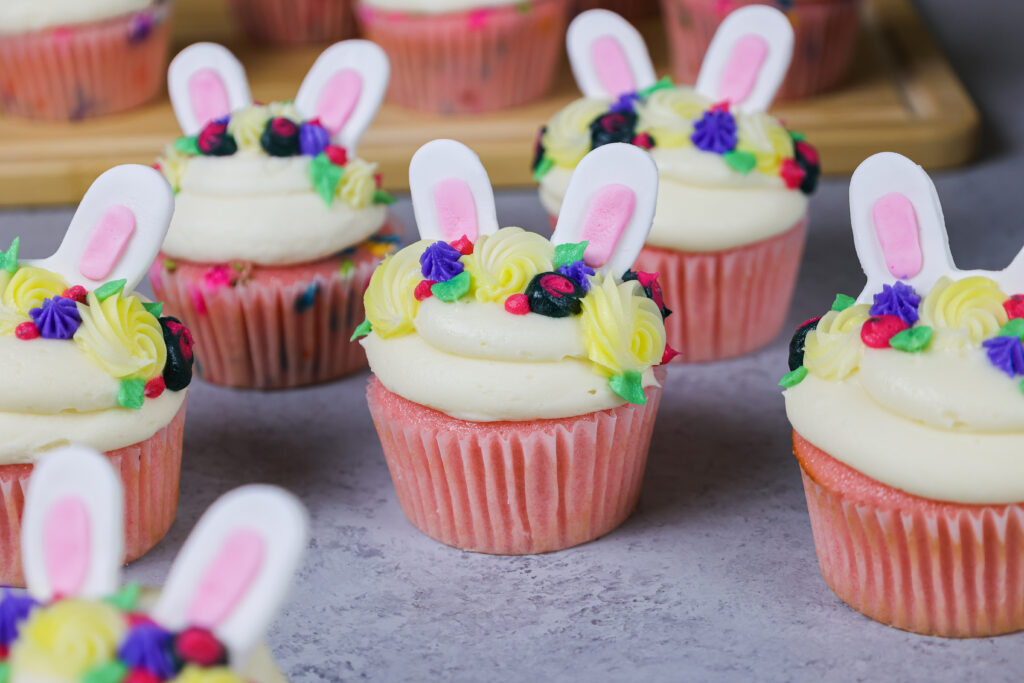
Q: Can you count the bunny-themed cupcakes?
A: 6